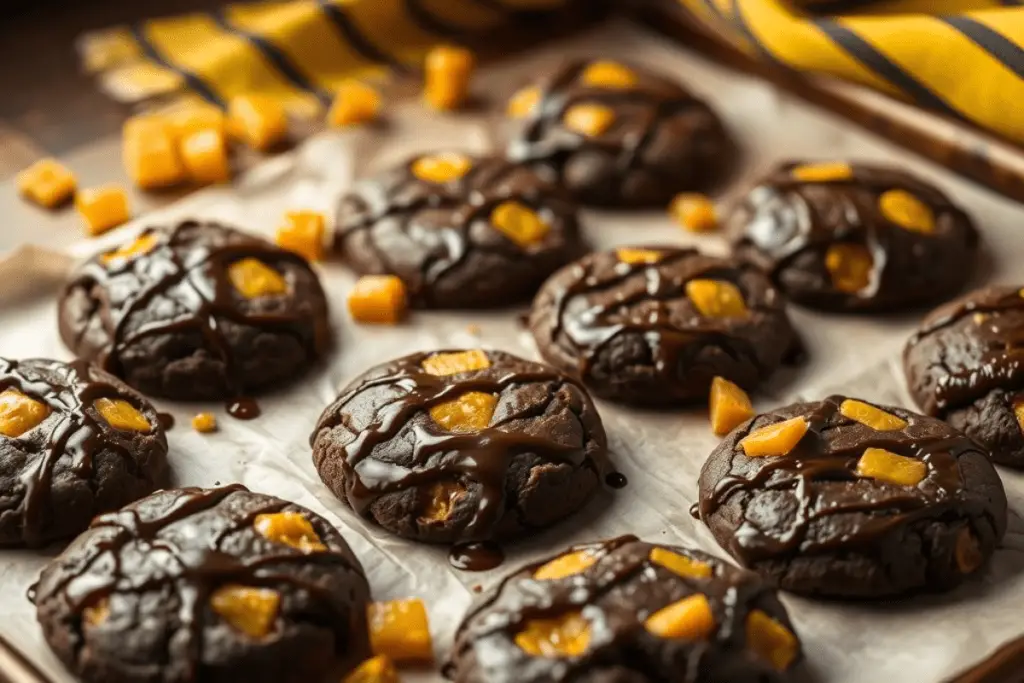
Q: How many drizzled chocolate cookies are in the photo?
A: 11